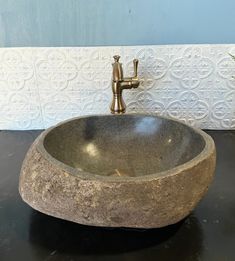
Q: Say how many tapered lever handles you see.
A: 1